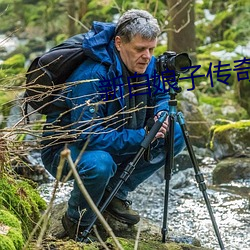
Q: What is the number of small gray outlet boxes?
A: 0